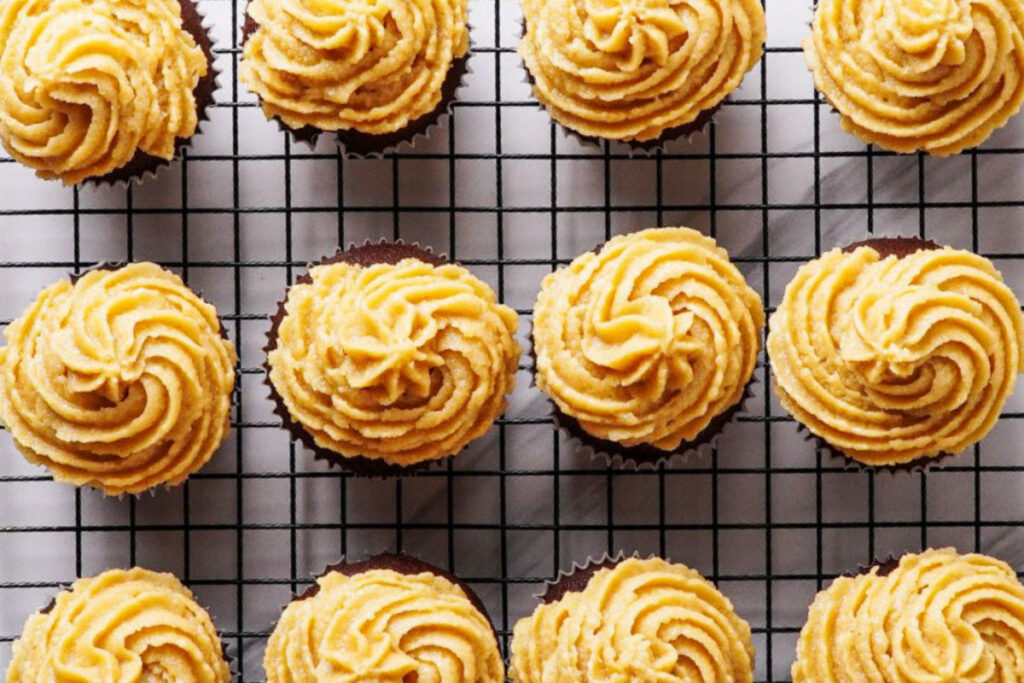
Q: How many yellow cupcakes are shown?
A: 12